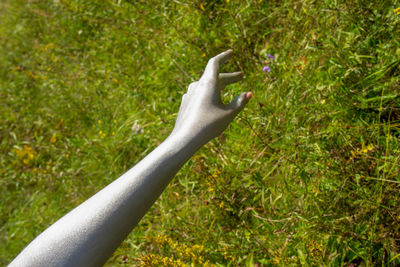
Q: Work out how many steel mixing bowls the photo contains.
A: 0